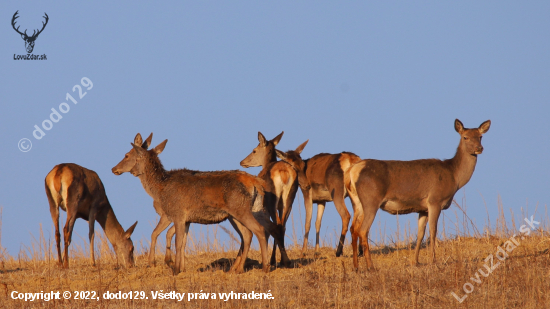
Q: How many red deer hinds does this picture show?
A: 6